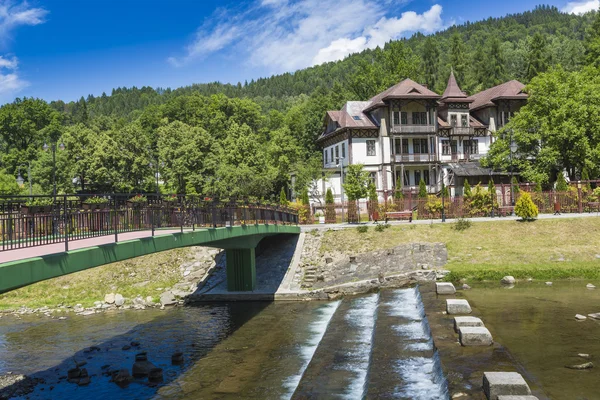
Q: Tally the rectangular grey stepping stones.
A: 6